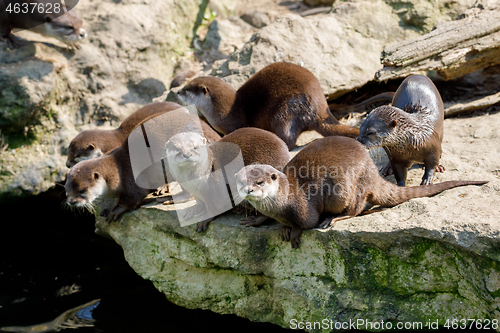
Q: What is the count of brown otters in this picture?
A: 7